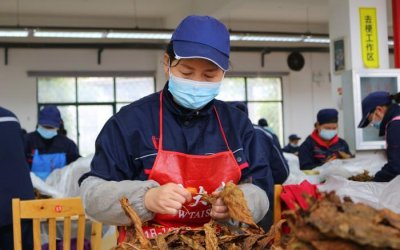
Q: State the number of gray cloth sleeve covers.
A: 2